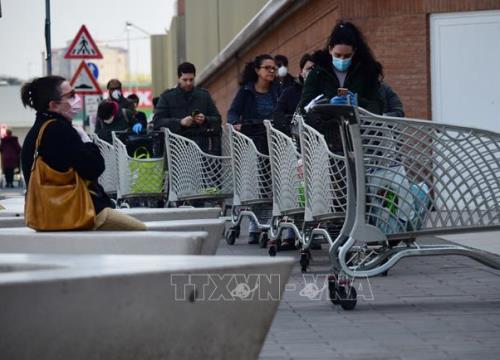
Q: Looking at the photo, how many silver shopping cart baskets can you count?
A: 7